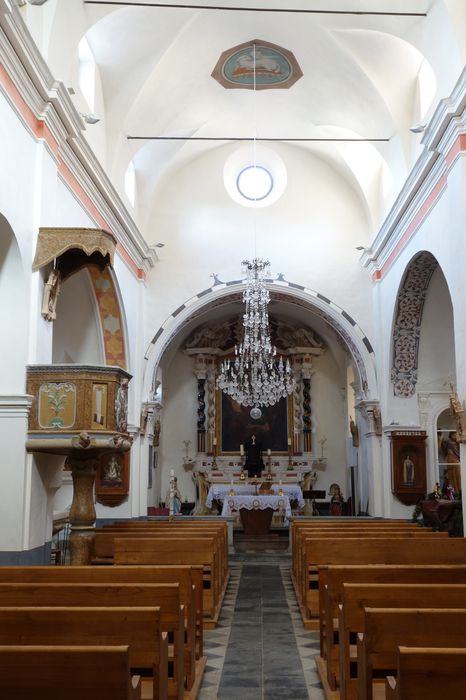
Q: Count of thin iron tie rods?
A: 2